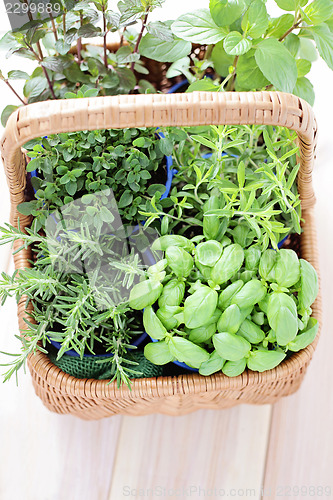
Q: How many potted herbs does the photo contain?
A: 6